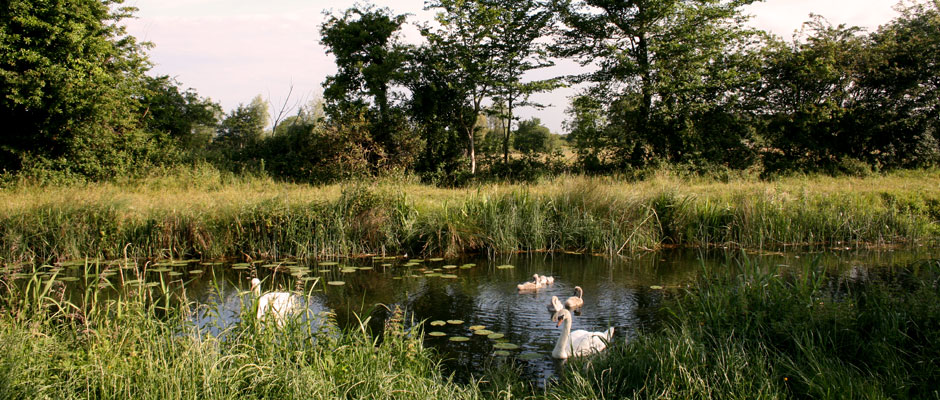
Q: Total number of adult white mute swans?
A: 2